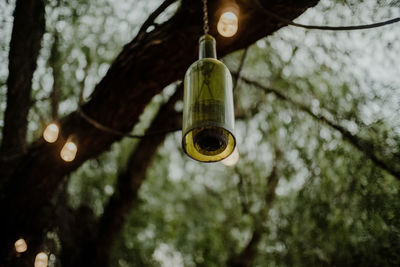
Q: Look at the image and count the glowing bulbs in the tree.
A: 6